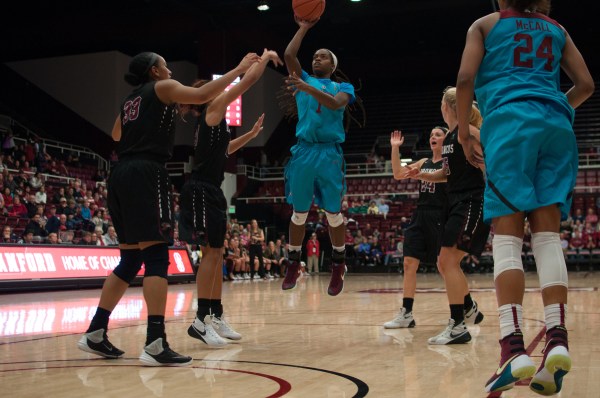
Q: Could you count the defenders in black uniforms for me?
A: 4